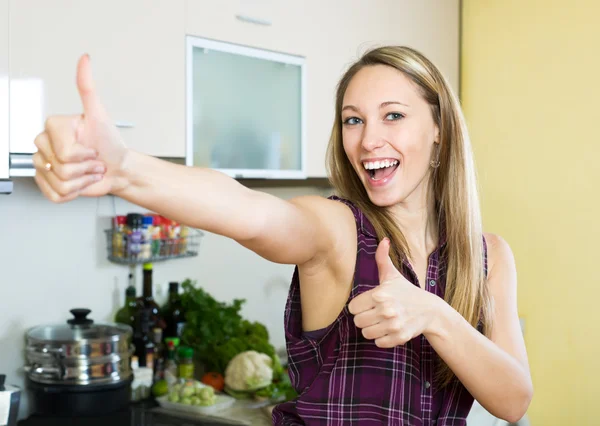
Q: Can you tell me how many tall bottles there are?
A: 3